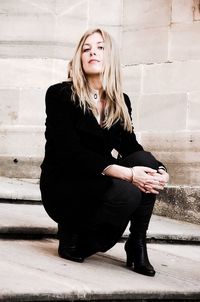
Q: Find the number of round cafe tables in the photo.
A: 0